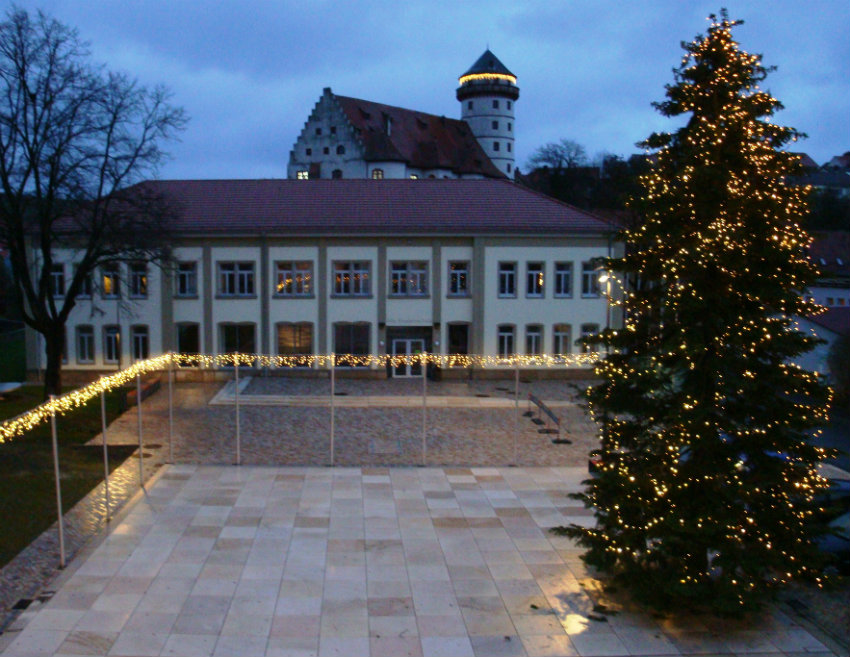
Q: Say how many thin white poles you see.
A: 8